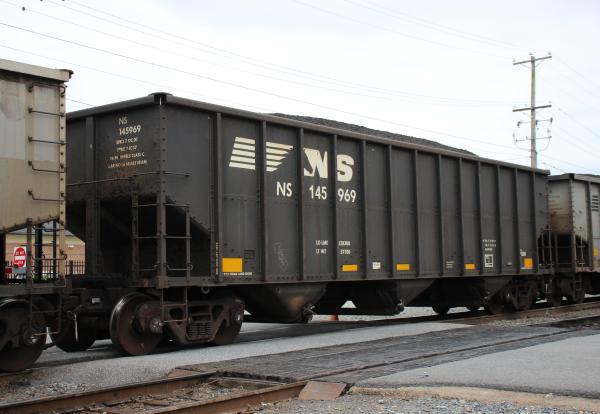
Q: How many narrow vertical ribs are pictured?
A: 13